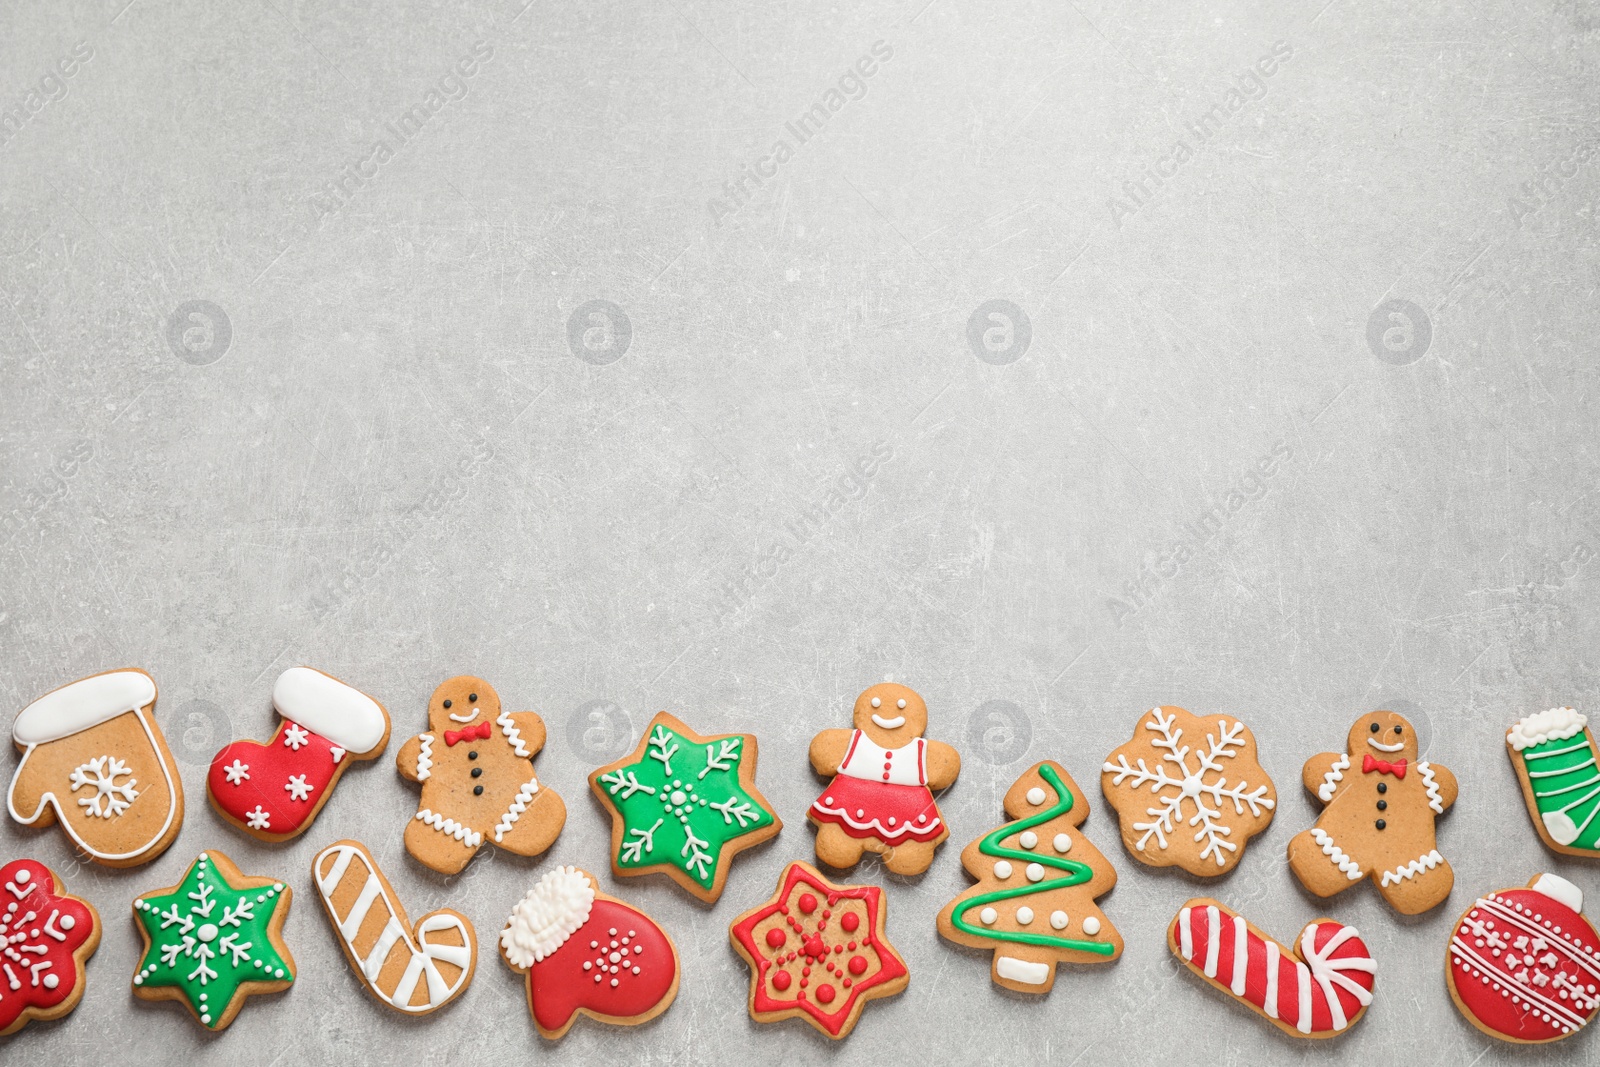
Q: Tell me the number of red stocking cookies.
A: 1